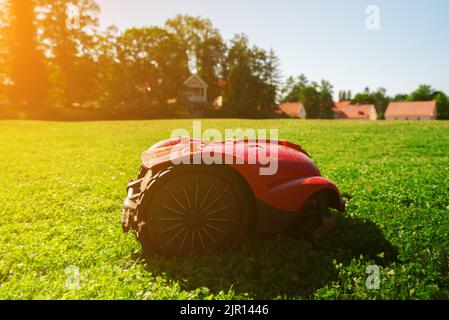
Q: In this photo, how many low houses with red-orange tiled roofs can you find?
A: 3